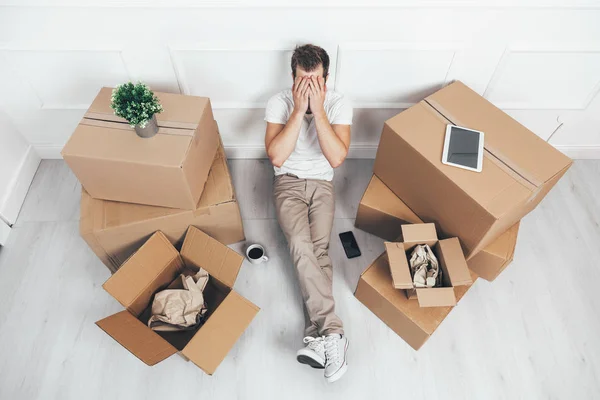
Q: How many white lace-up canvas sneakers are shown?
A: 2